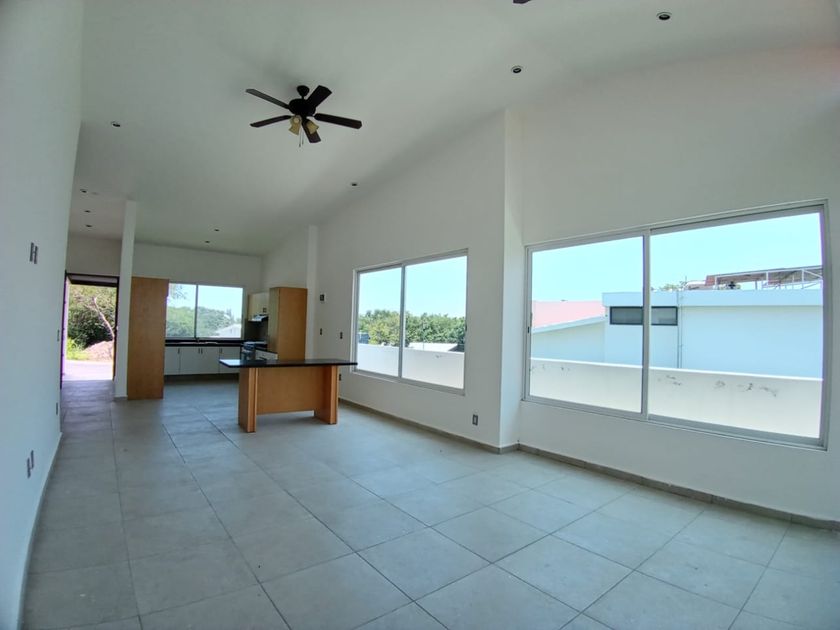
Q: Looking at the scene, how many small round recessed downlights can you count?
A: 9